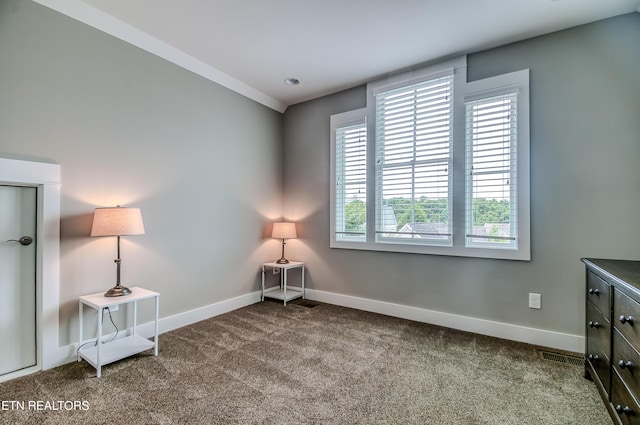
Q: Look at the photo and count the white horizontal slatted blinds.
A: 3